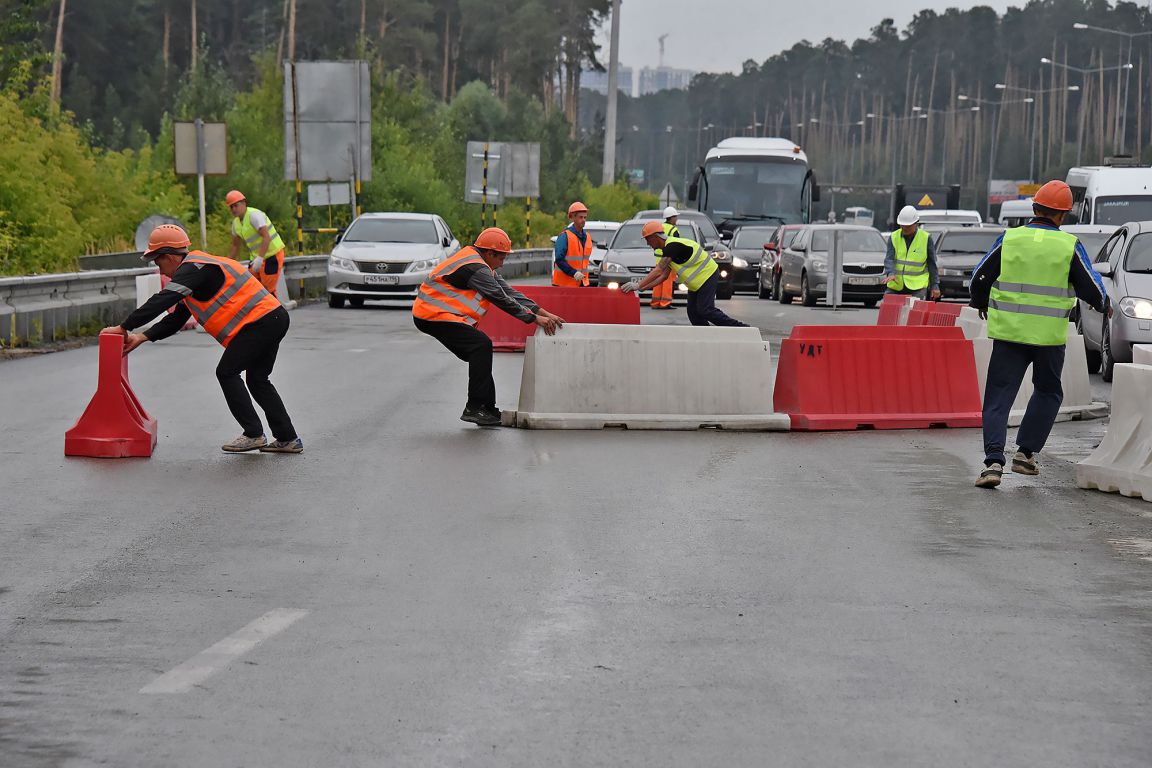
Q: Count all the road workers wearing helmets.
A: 8